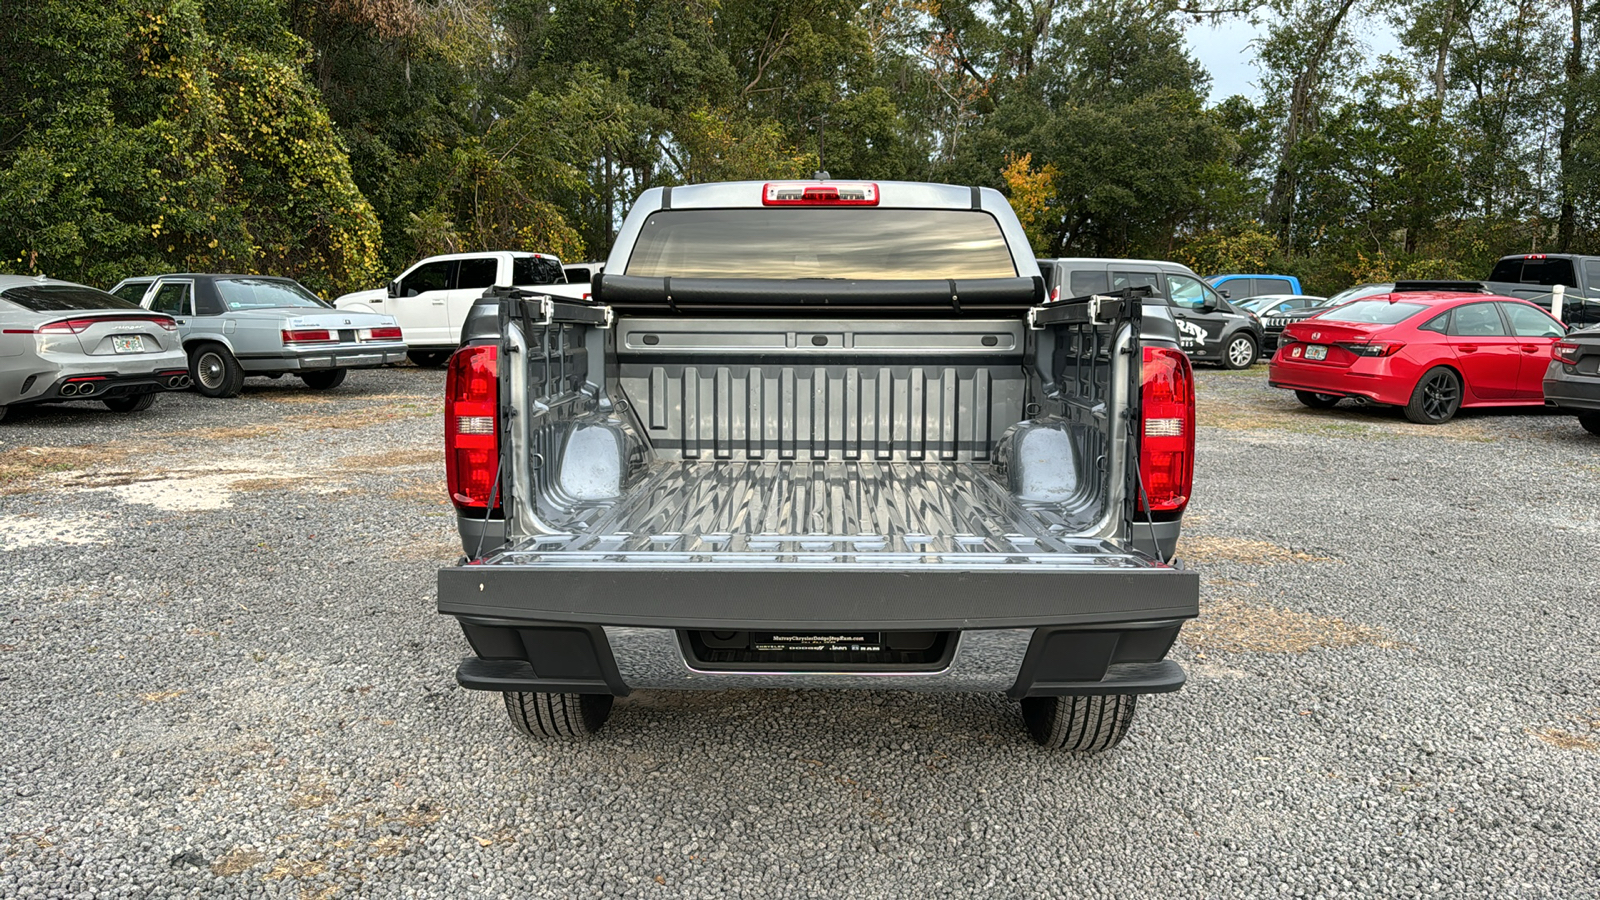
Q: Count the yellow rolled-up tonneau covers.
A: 0